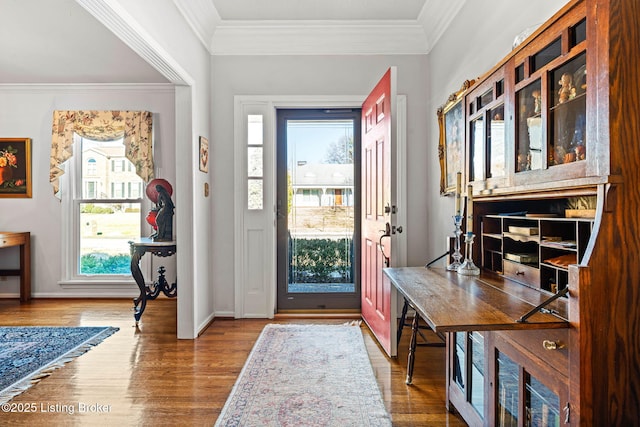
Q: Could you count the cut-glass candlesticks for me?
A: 2